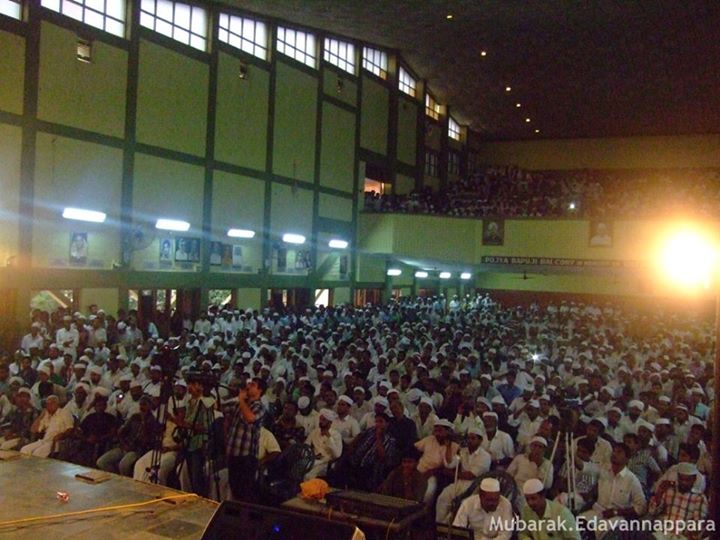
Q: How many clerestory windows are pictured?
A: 10